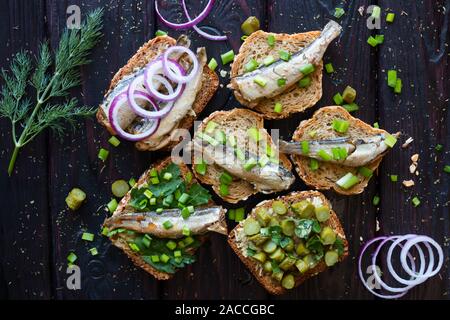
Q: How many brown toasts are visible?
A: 6